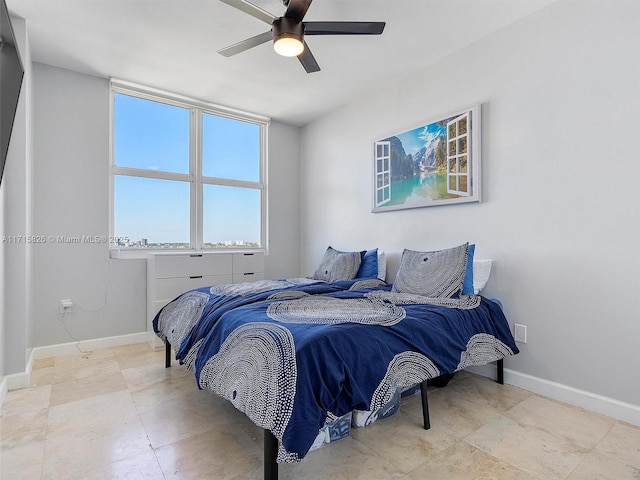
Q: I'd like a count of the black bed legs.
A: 4